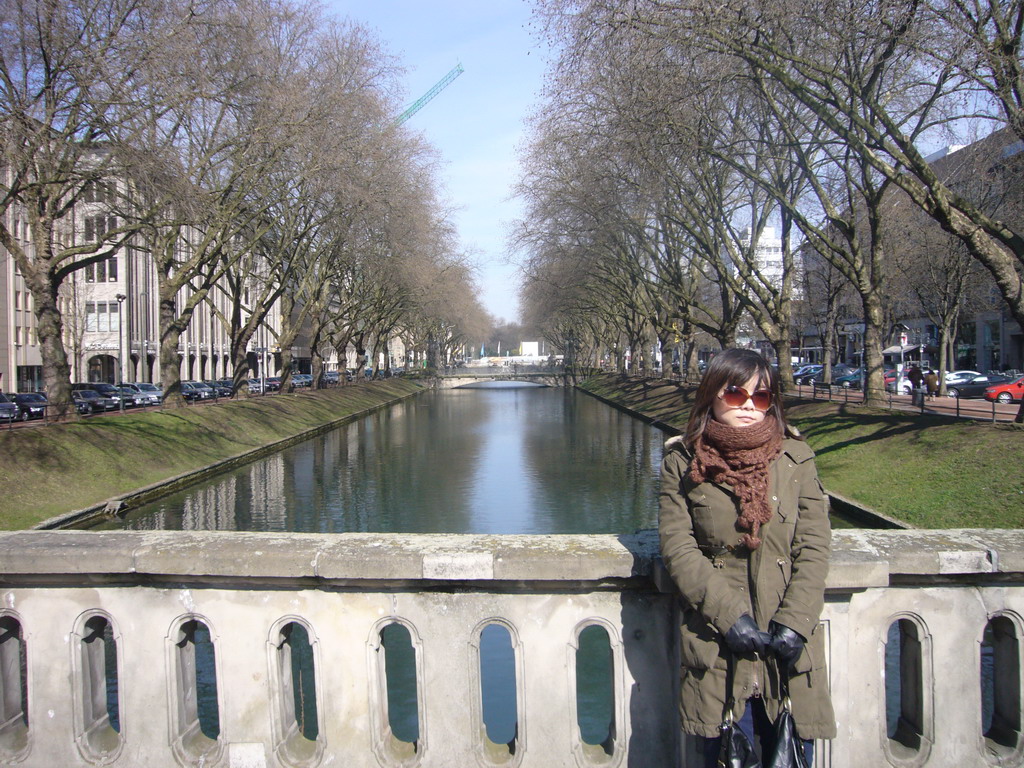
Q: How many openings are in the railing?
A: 9